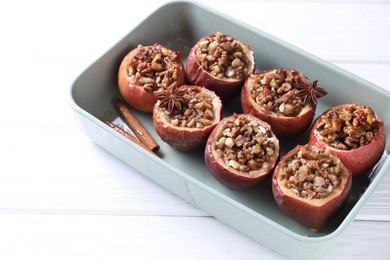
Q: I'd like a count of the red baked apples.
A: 7